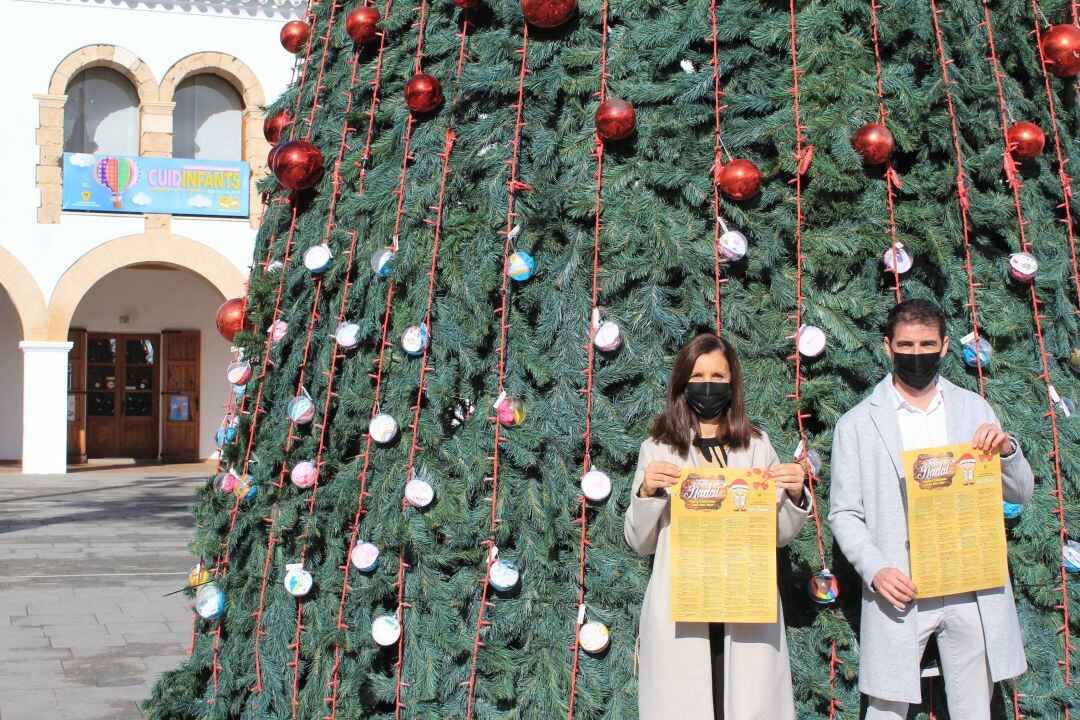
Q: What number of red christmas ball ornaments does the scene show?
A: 14